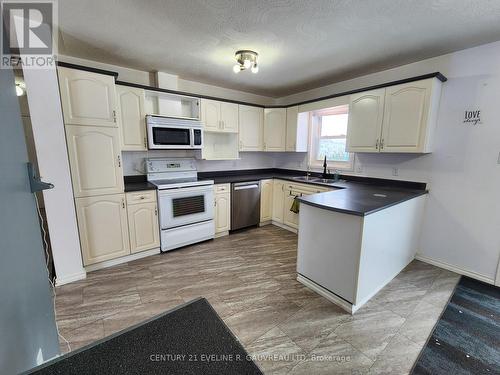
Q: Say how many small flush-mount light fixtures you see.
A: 1